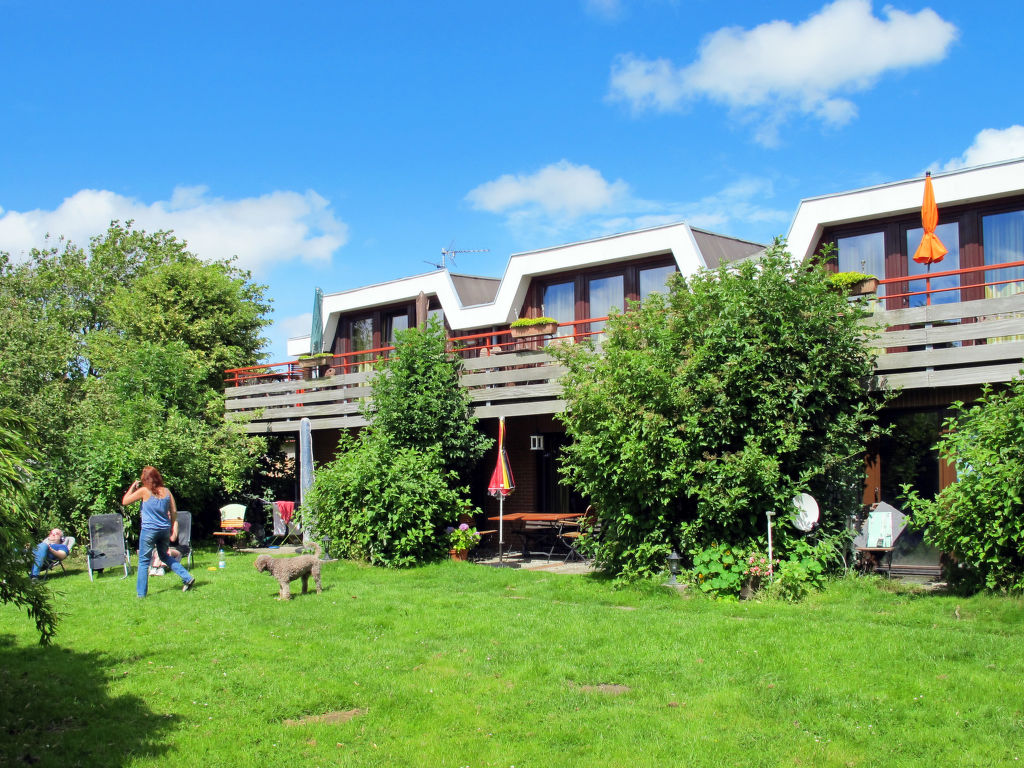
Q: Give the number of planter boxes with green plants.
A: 3